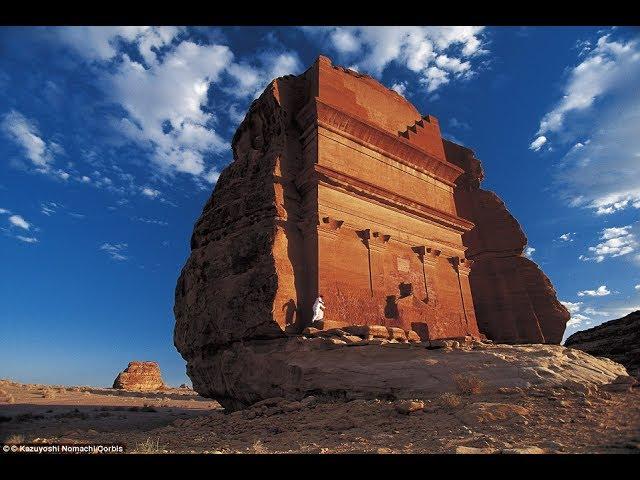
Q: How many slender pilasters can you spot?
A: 4